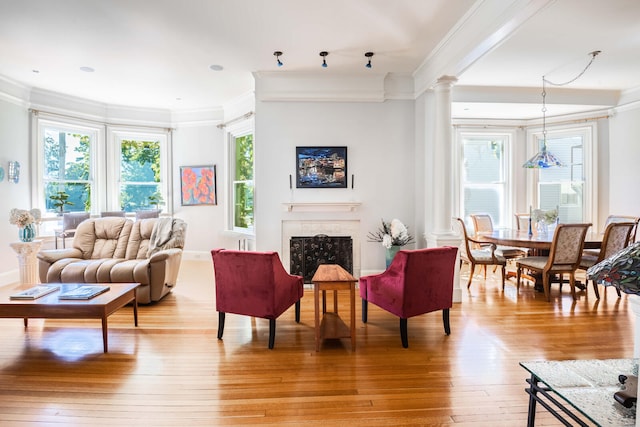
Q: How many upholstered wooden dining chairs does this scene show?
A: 6